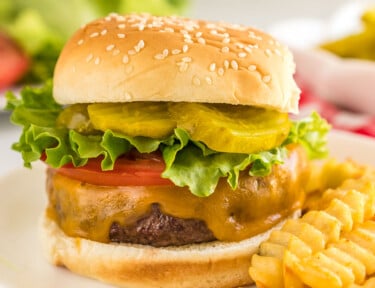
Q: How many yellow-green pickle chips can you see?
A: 3